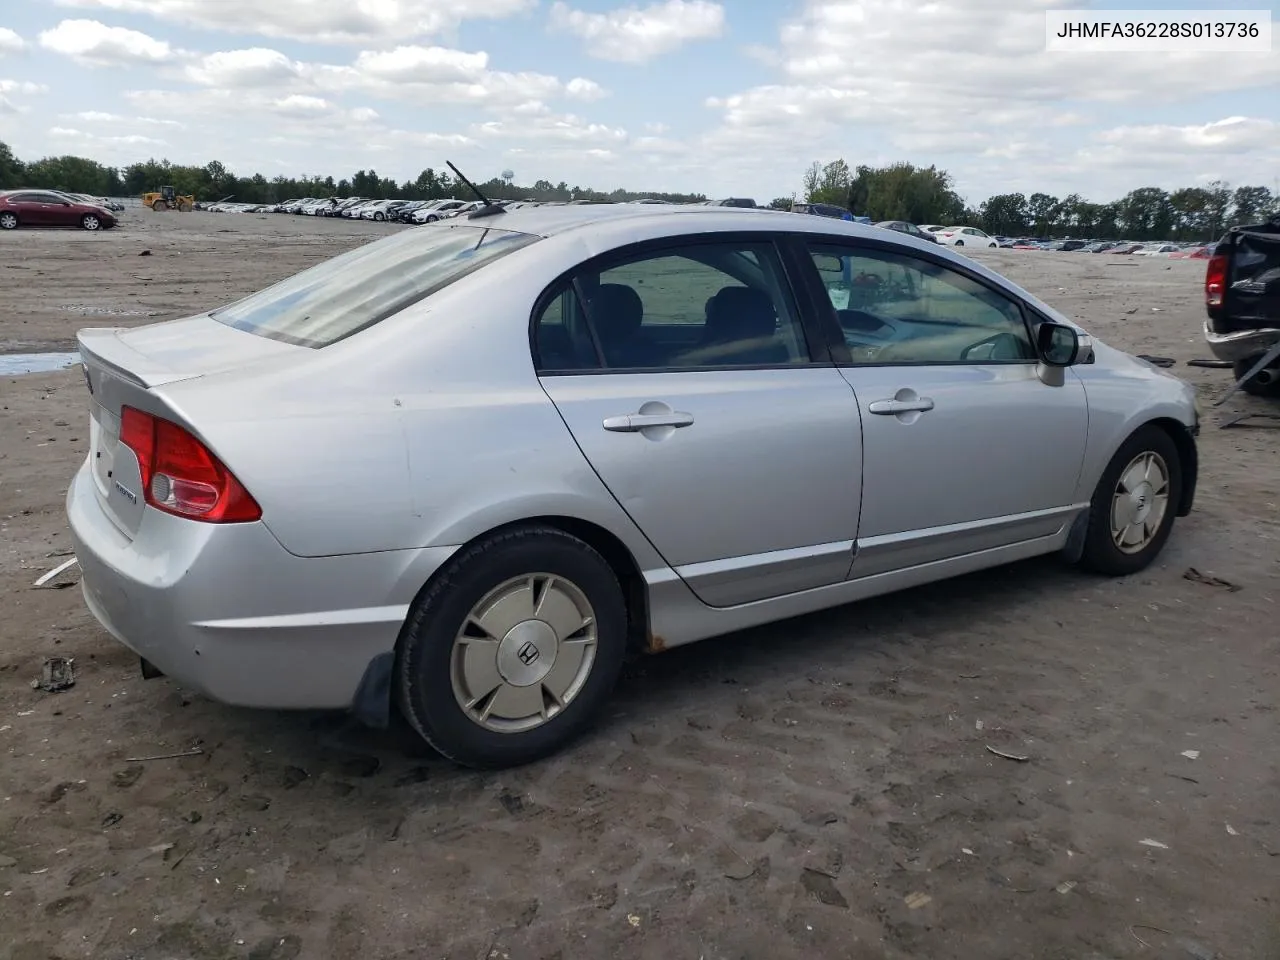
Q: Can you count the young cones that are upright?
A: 0